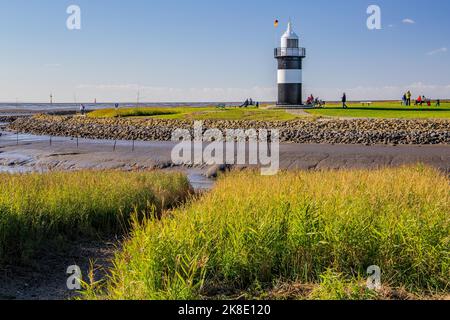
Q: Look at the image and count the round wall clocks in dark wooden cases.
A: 0